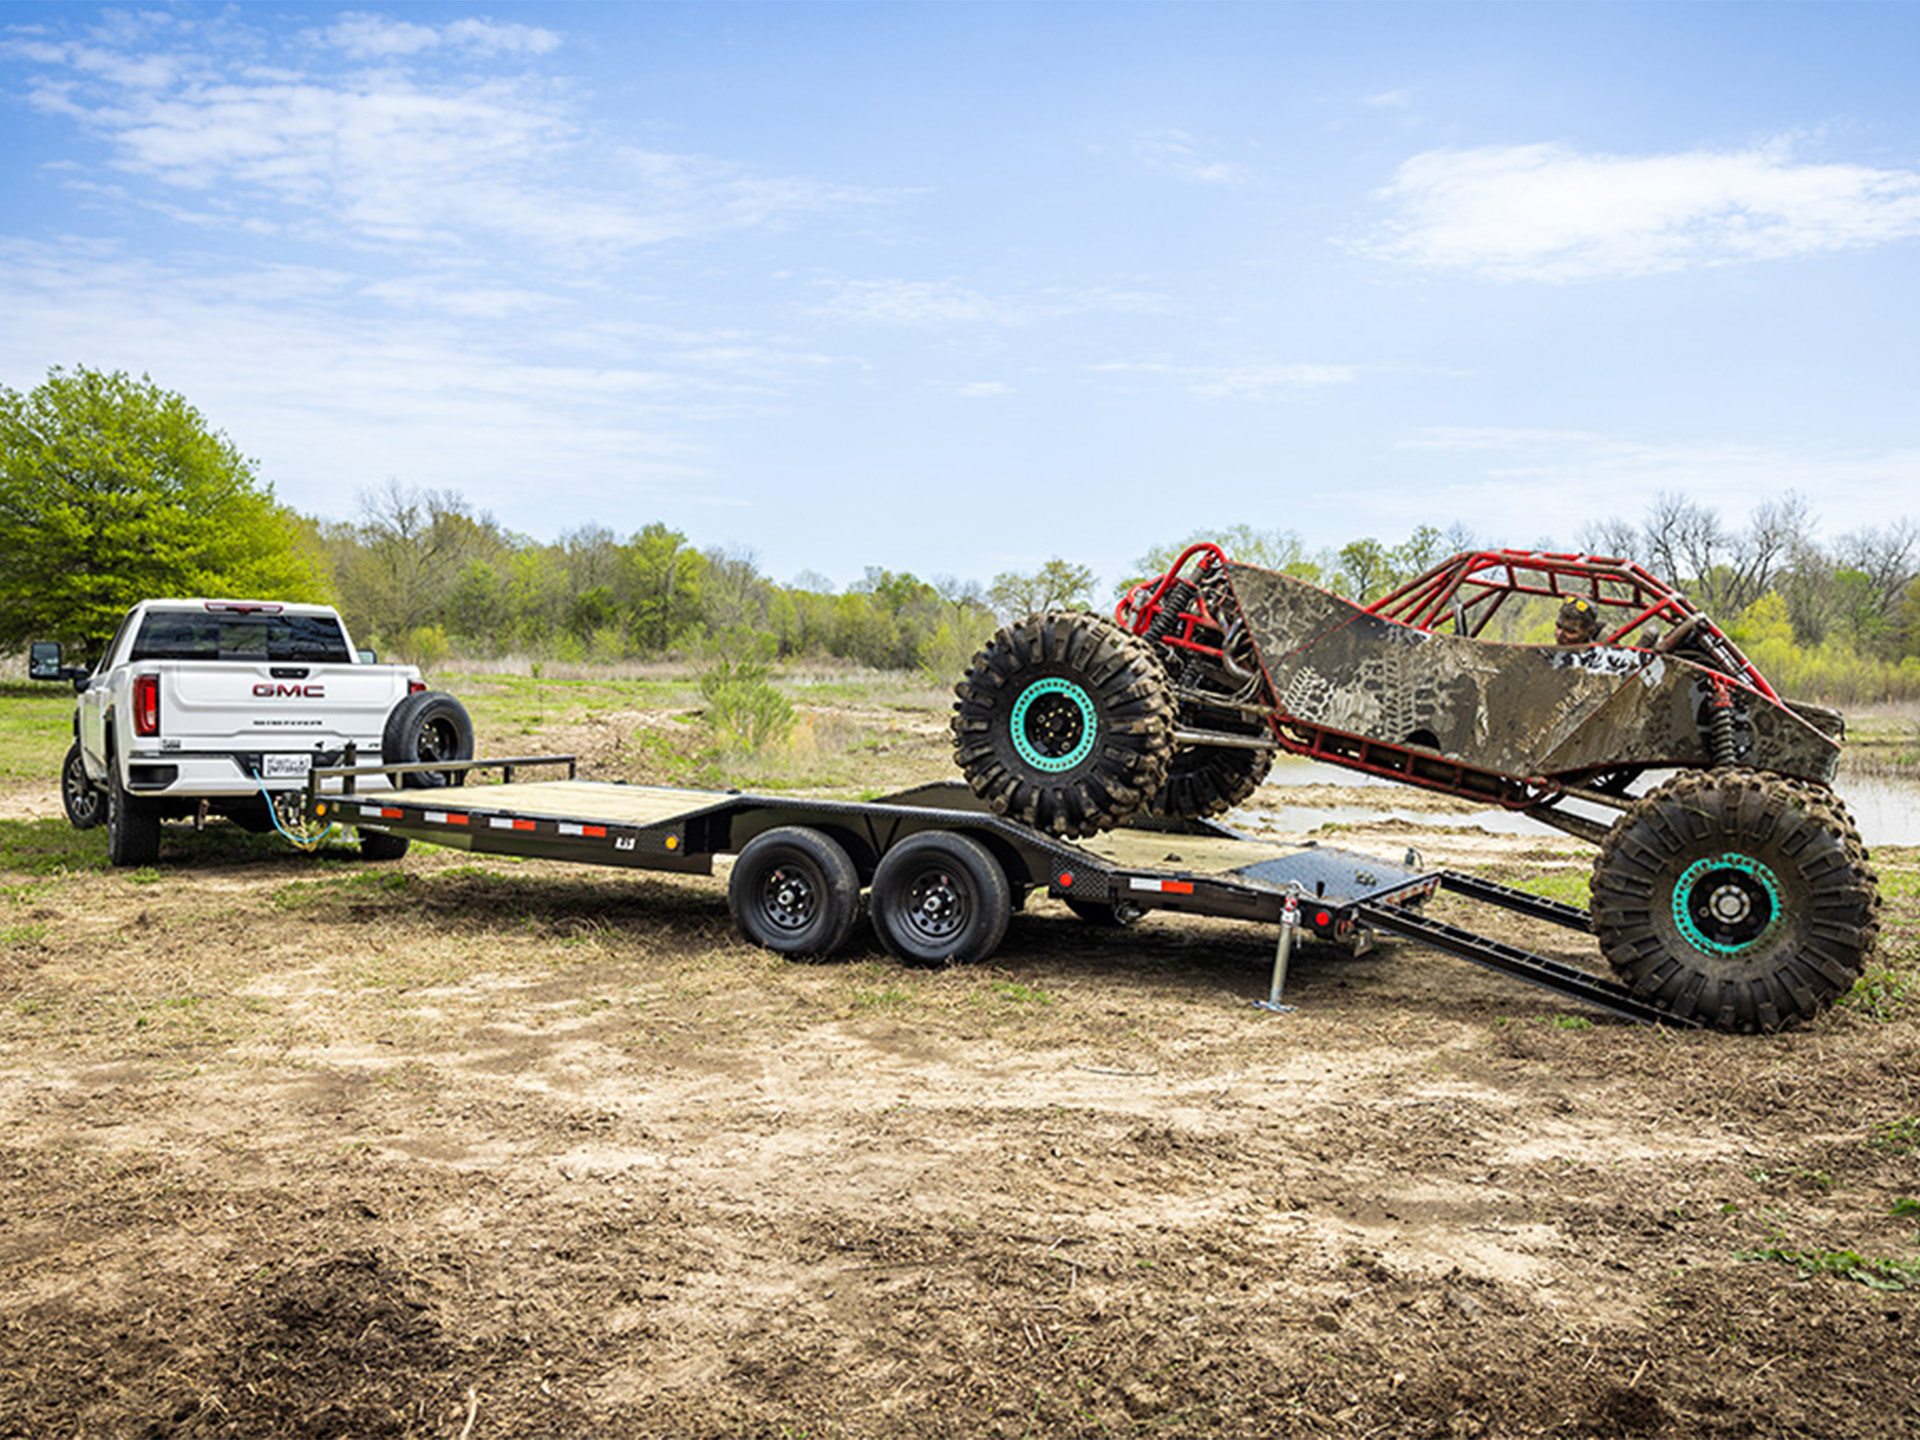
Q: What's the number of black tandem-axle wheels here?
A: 2